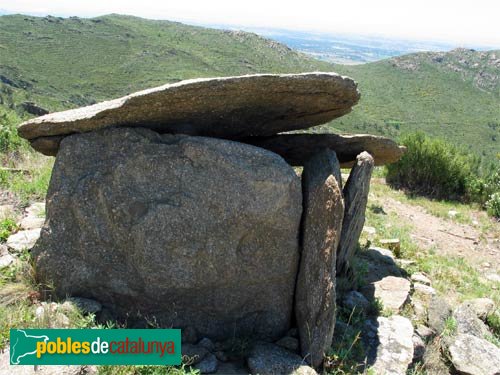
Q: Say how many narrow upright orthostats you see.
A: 2